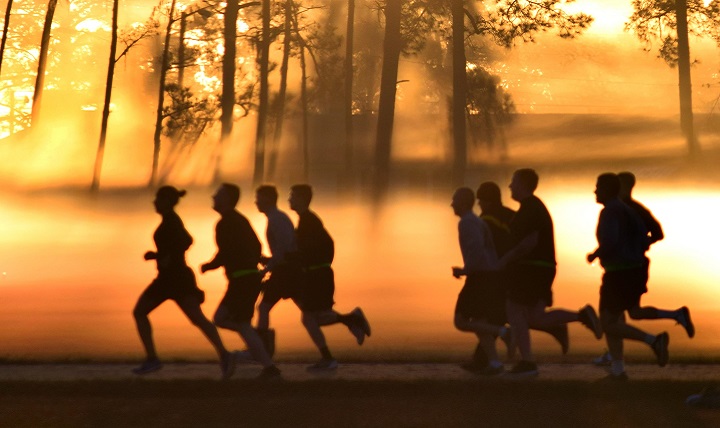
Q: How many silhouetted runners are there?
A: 9